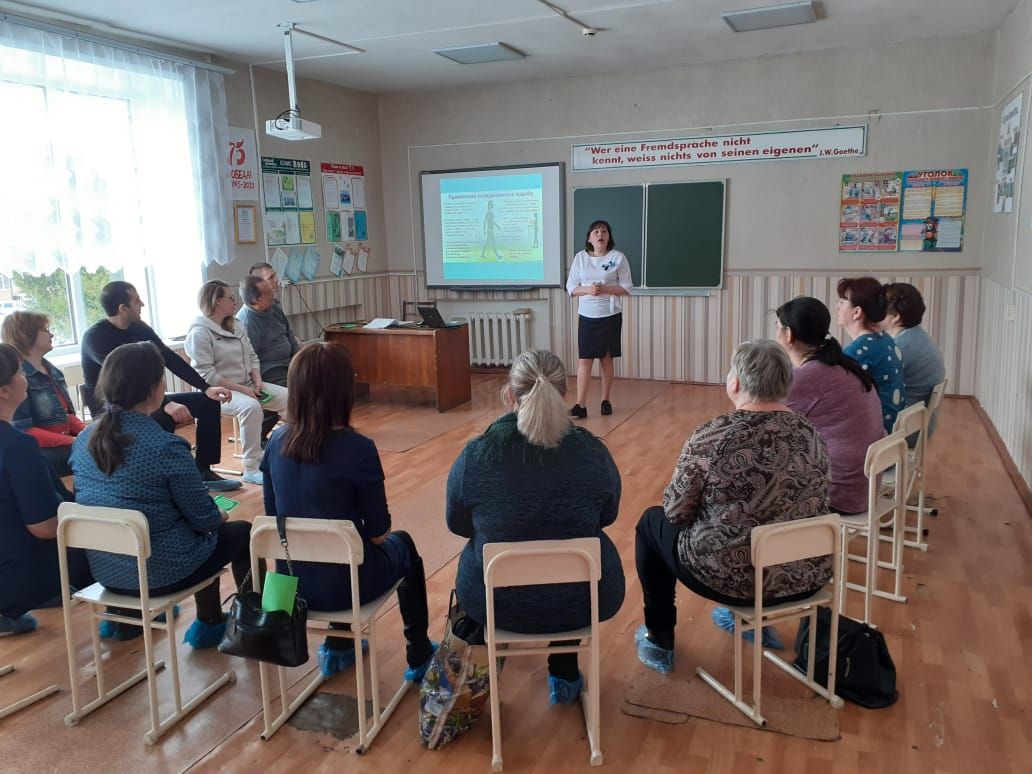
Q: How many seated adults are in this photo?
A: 13